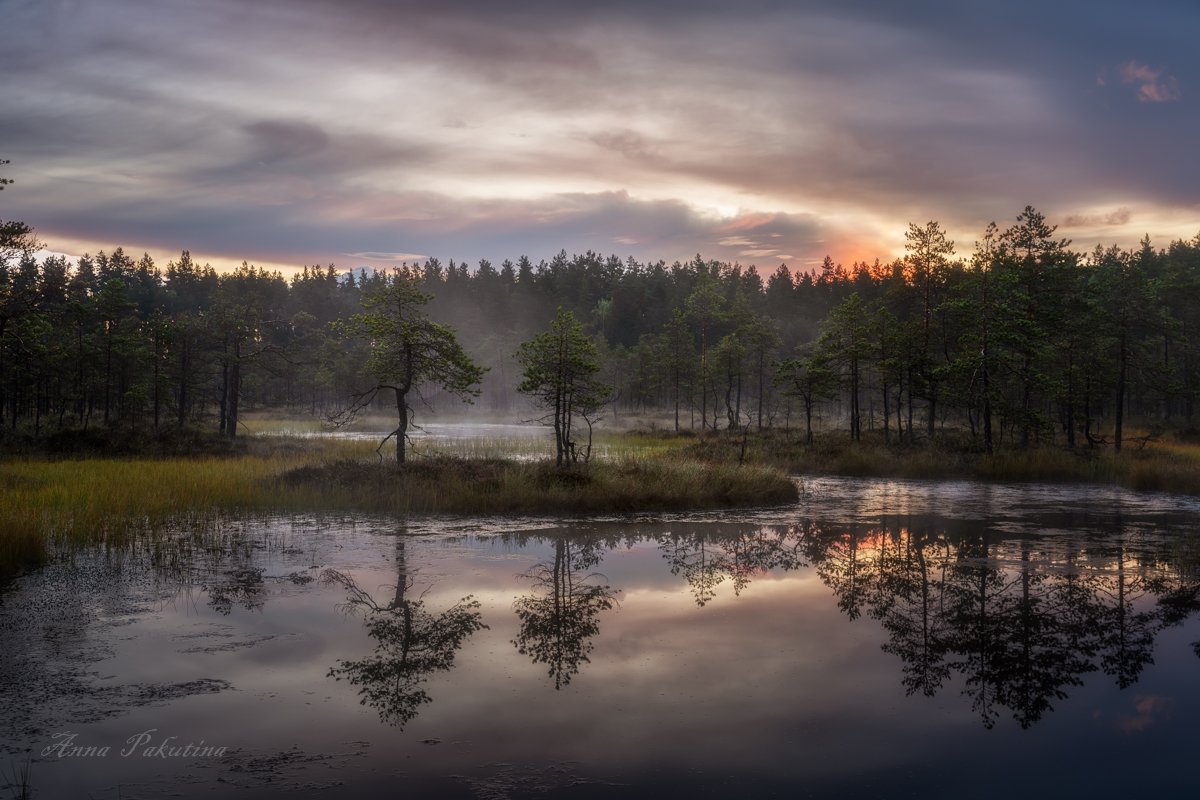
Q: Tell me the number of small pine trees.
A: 2